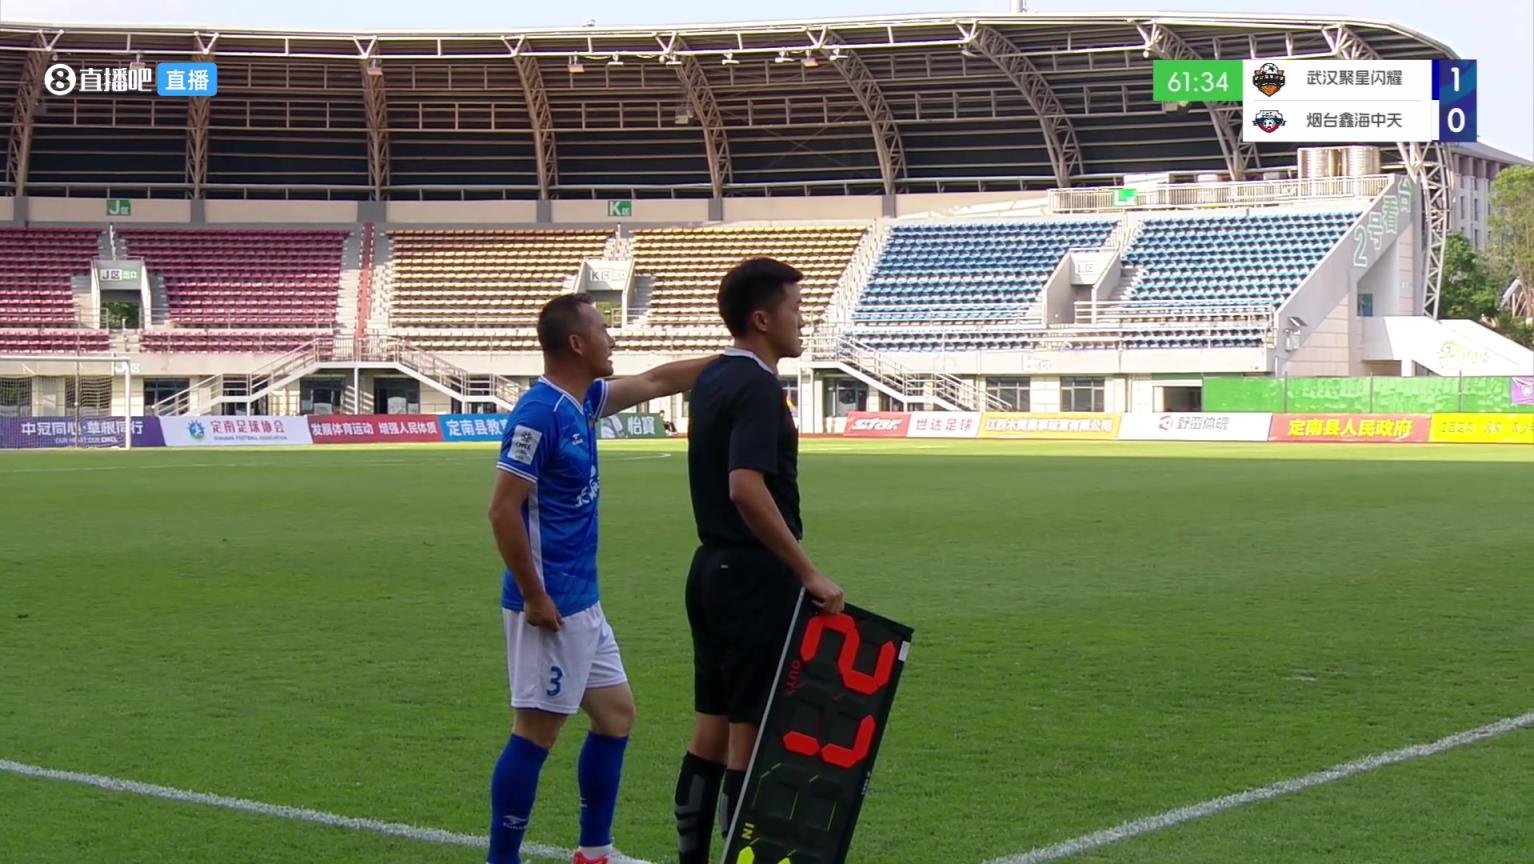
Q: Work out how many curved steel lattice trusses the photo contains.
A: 9